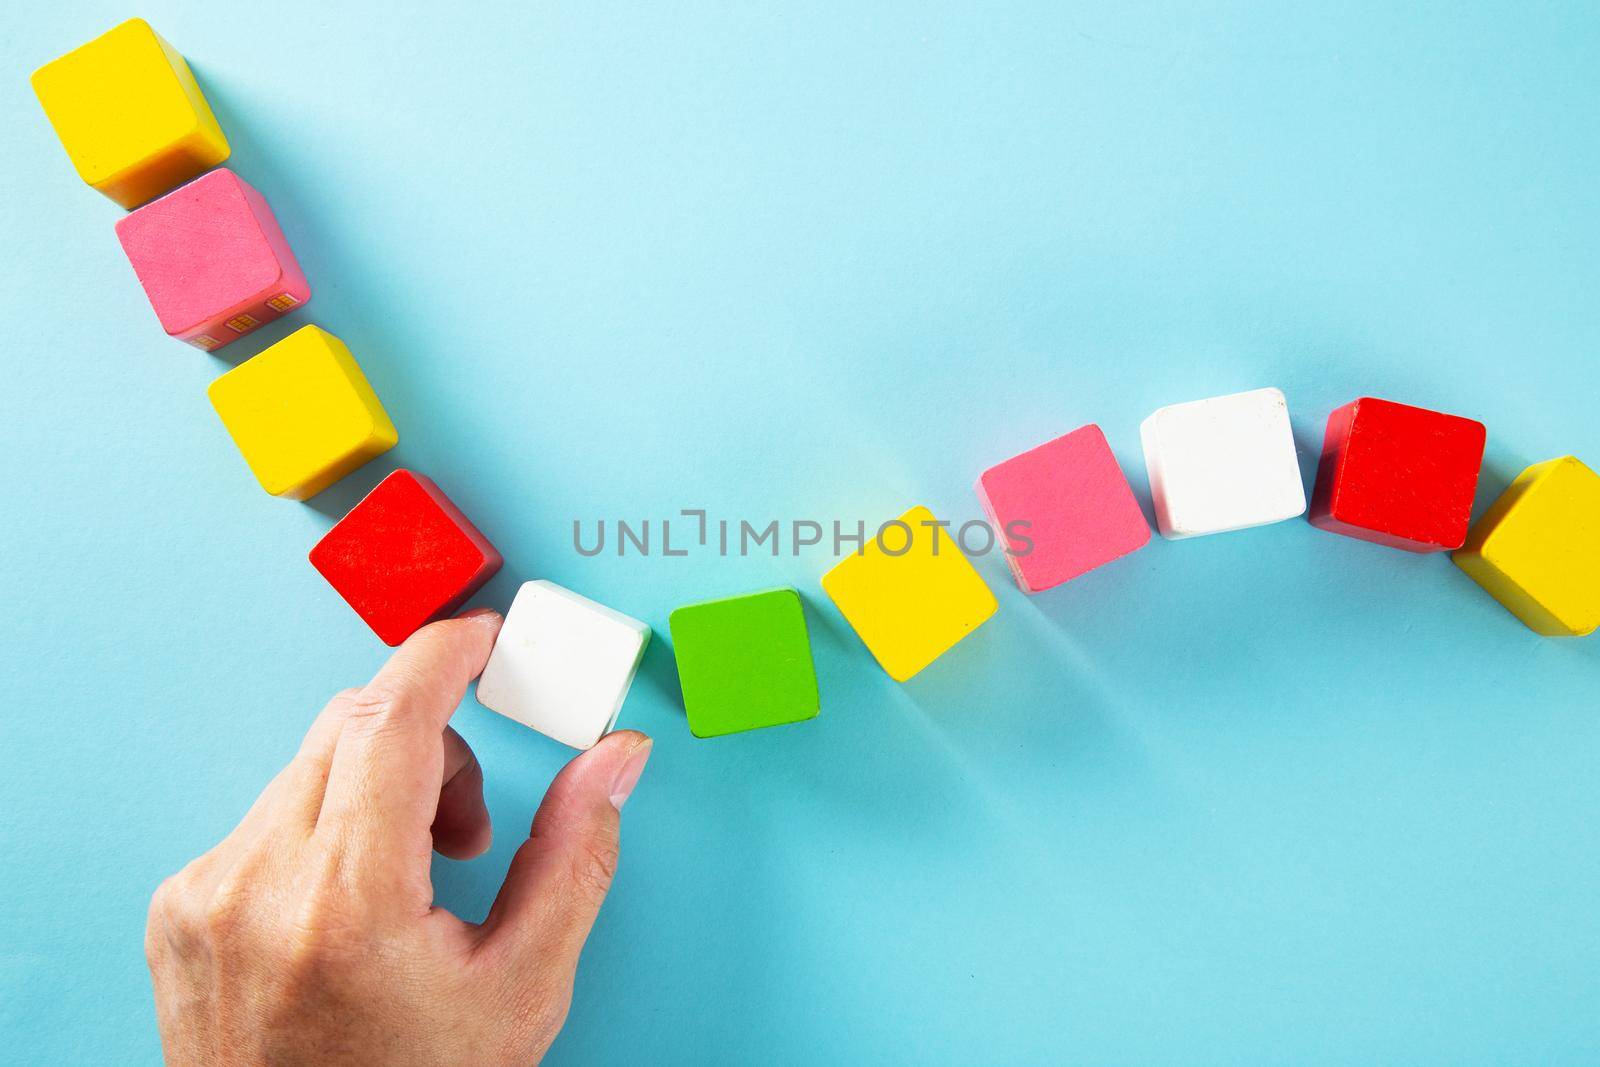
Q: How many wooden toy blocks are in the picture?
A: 11